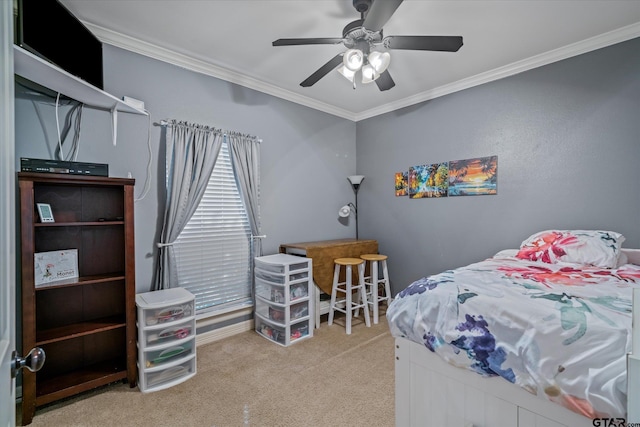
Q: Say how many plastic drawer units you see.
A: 2